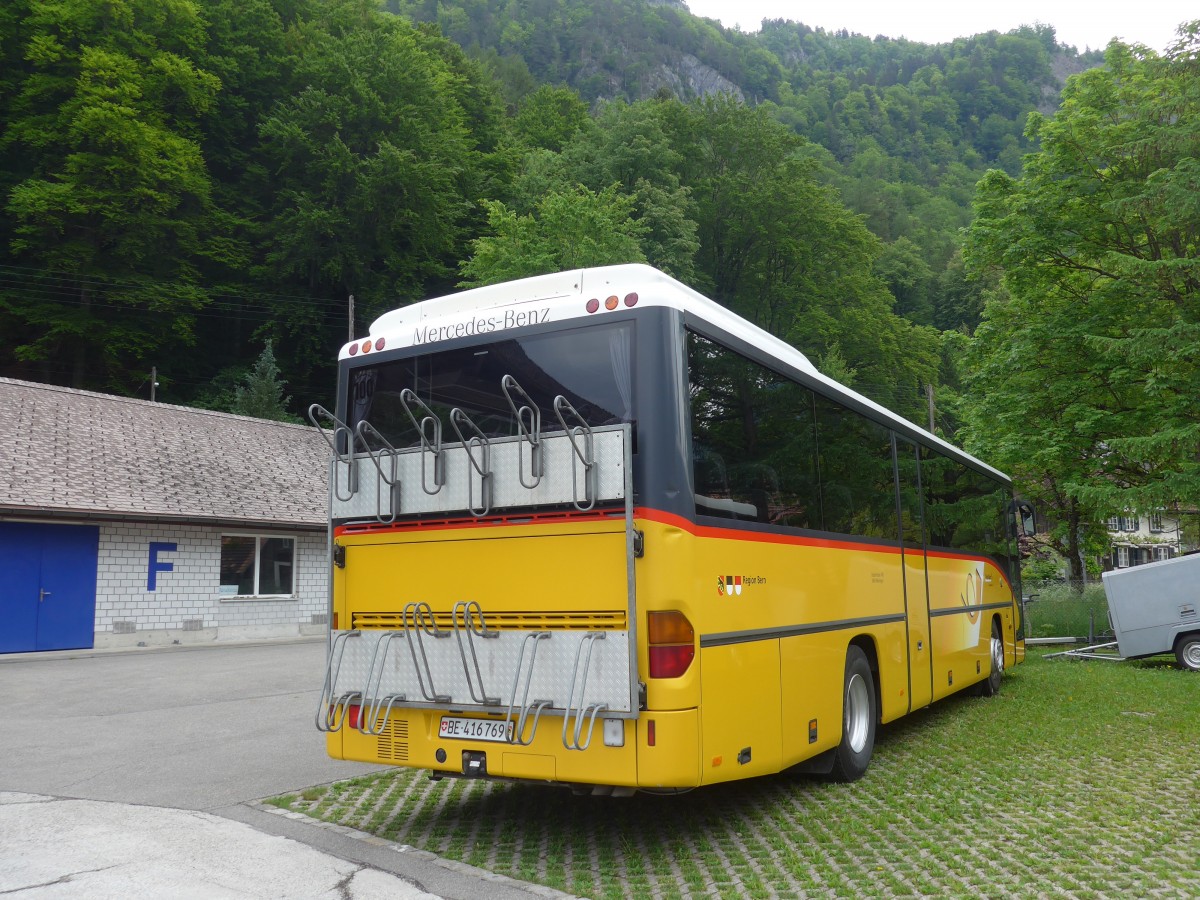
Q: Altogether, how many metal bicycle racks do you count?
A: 12